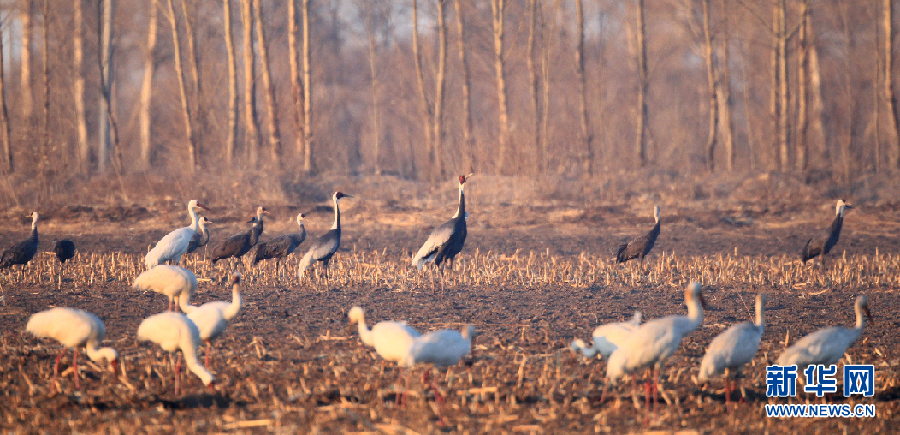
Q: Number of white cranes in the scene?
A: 11